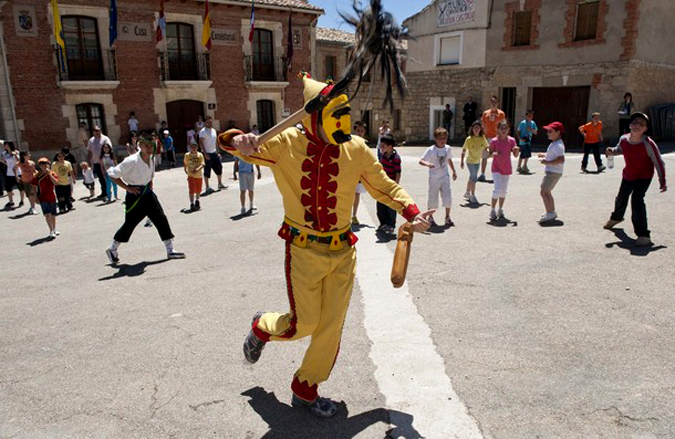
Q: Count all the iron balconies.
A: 3